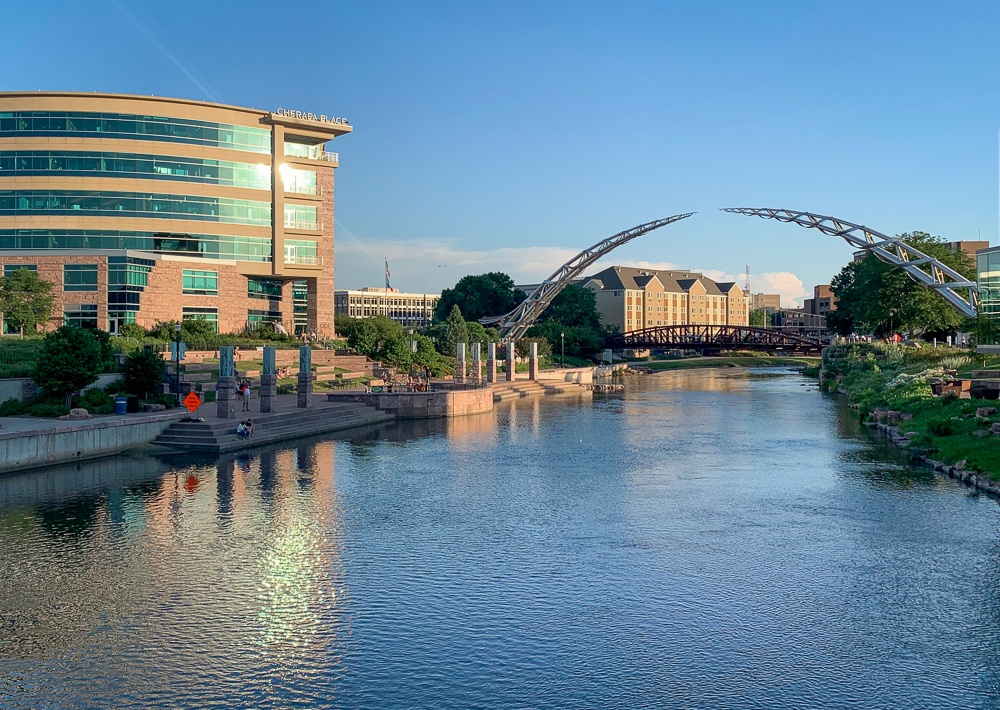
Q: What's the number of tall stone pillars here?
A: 8